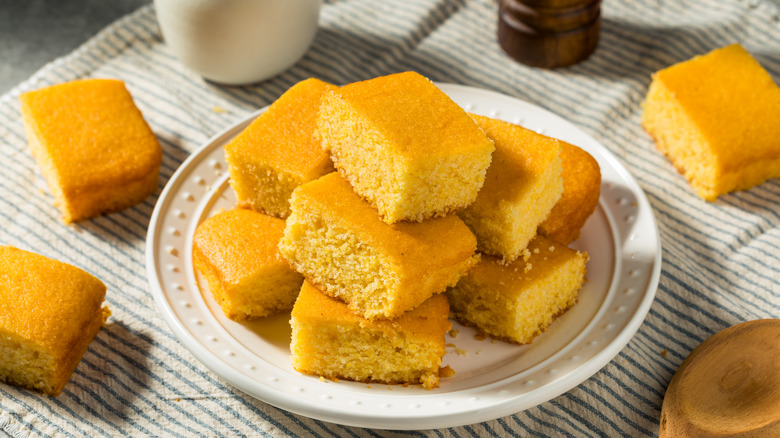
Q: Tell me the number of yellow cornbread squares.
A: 11